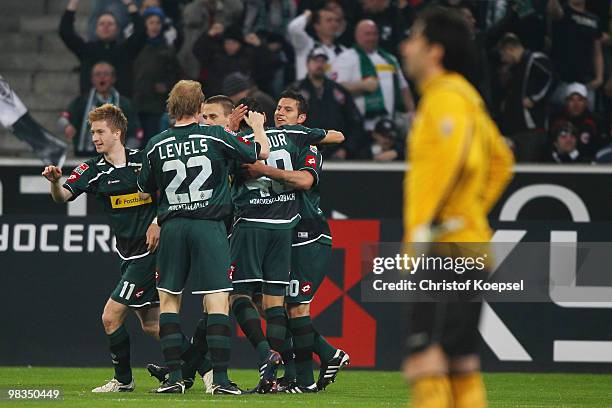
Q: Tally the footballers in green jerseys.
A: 5